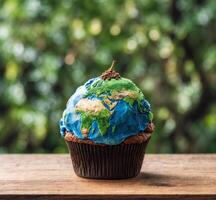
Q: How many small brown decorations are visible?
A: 1